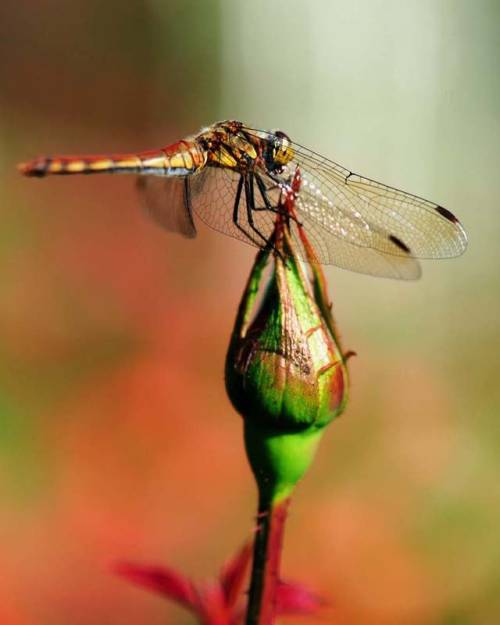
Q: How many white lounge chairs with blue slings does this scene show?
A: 0